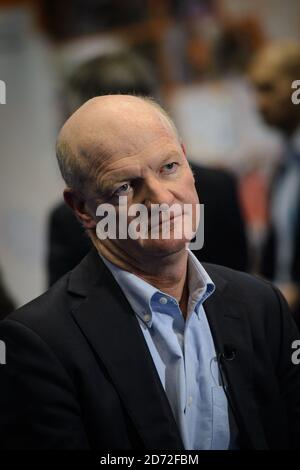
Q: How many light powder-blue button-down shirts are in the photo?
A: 1